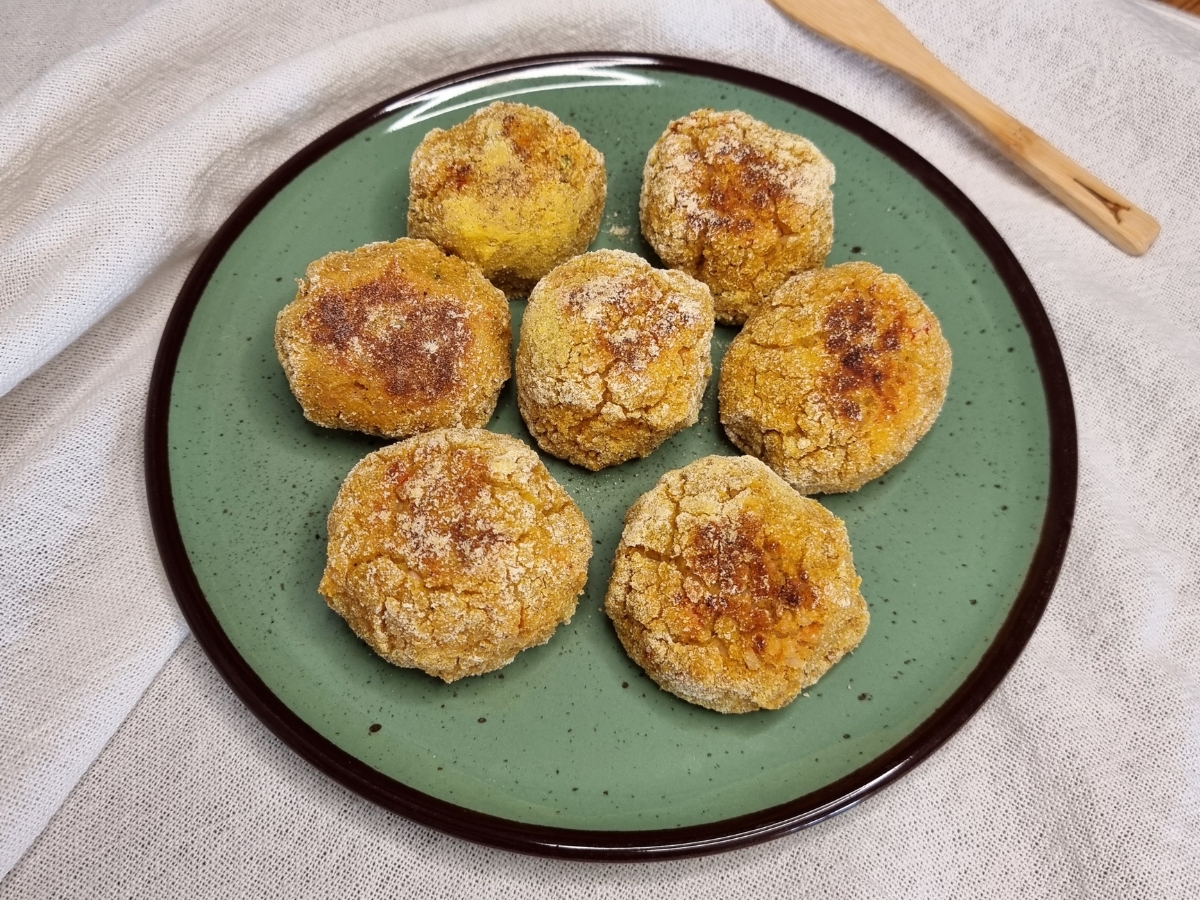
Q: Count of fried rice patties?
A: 7